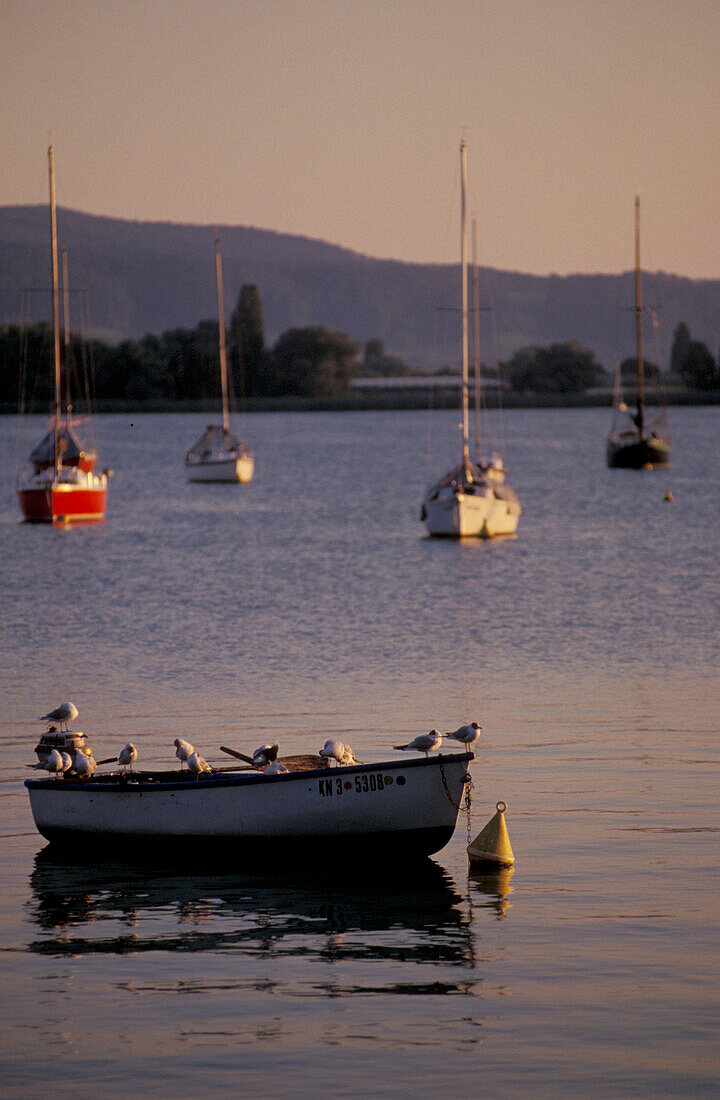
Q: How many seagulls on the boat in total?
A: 13